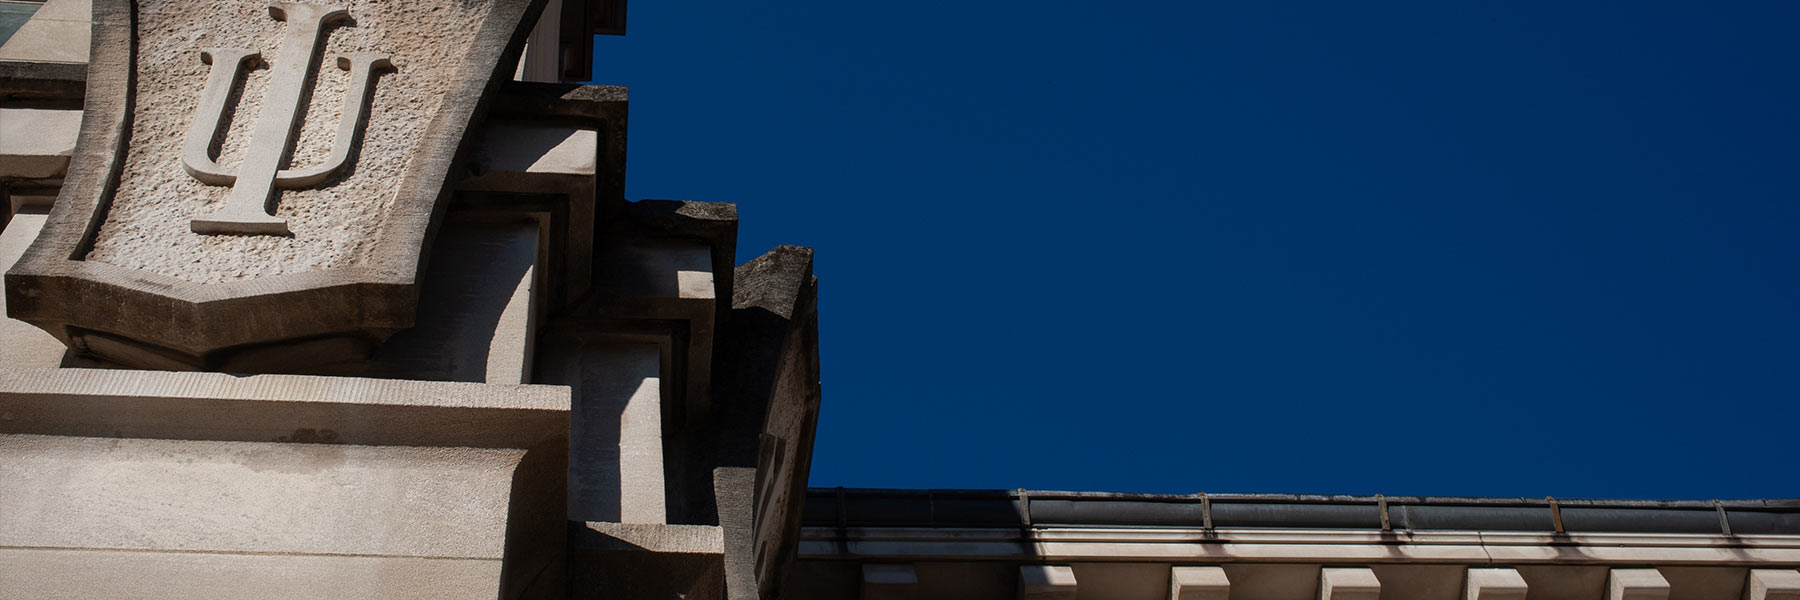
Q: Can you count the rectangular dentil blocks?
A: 7